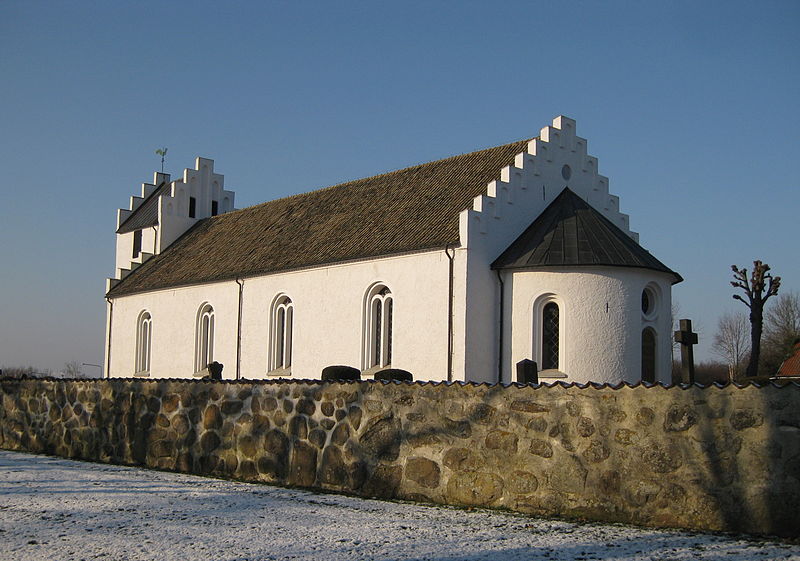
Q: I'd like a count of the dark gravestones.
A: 5